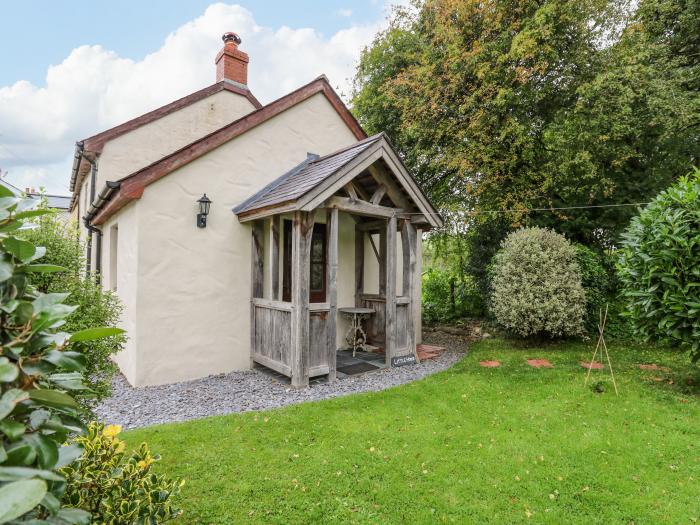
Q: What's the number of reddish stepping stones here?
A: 4